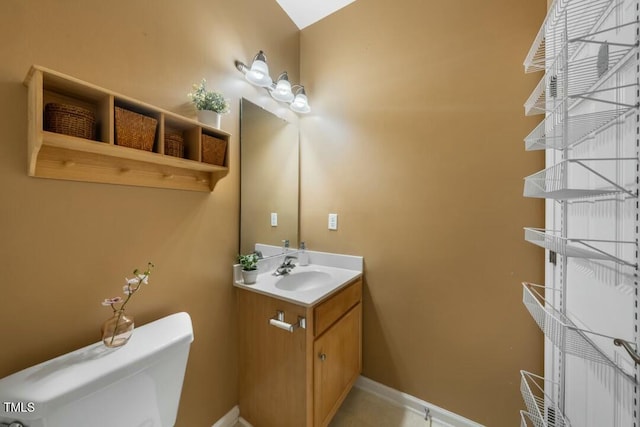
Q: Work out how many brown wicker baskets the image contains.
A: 4